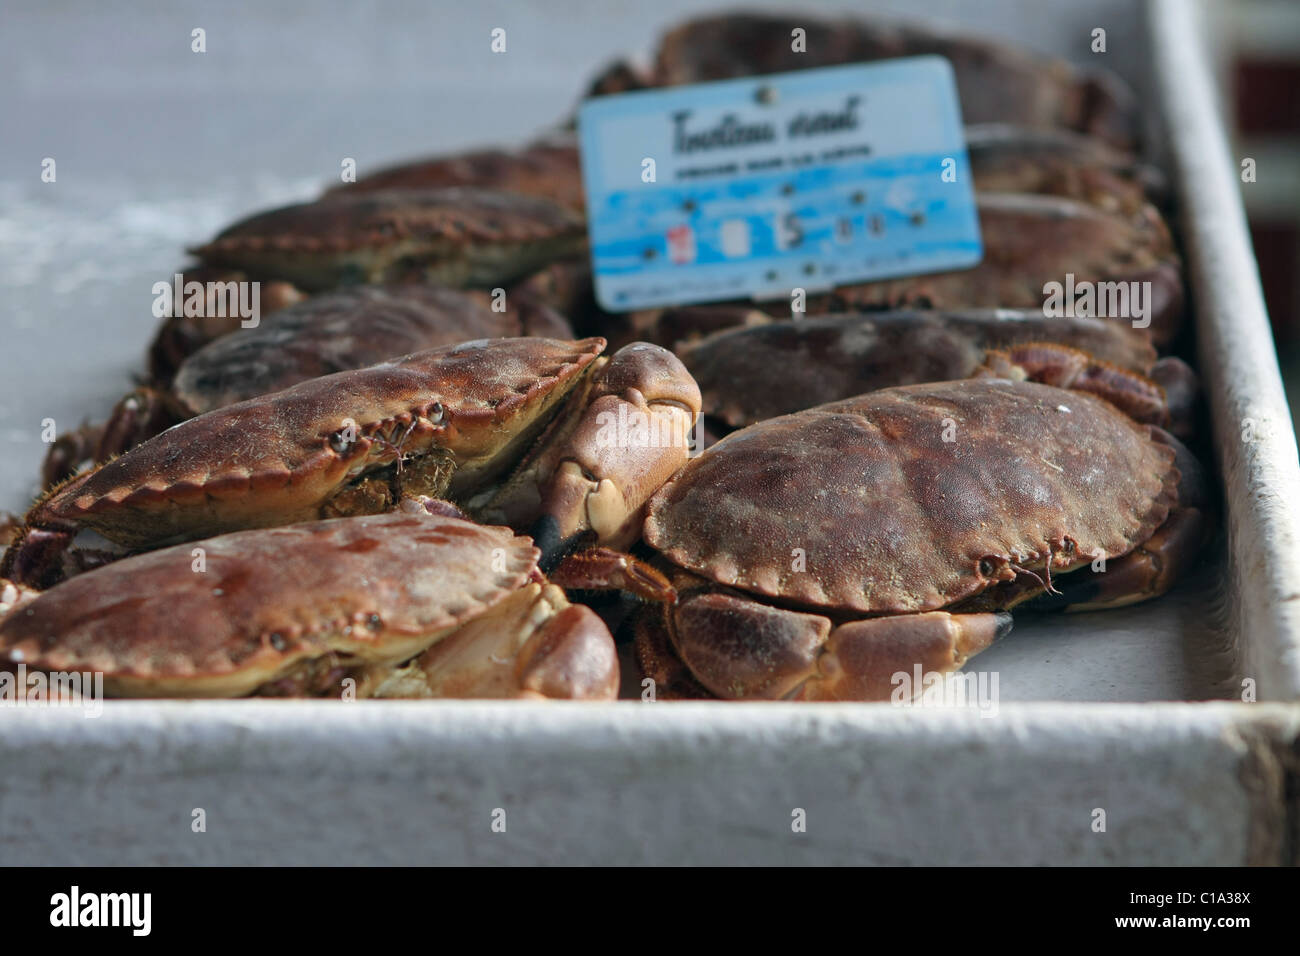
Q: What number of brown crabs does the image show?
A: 10